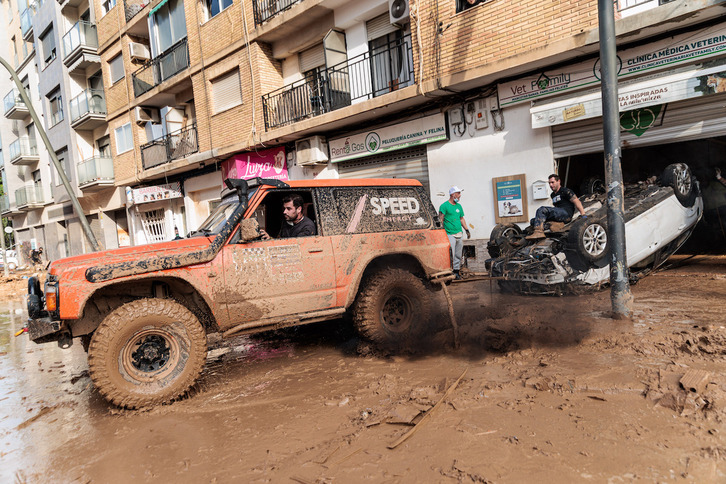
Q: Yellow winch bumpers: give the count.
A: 0